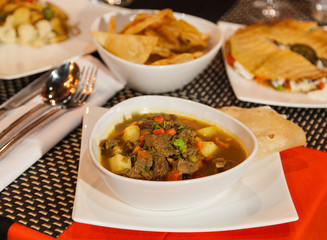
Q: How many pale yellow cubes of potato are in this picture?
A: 4